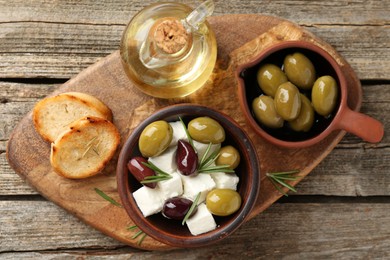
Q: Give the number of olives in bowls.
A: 13